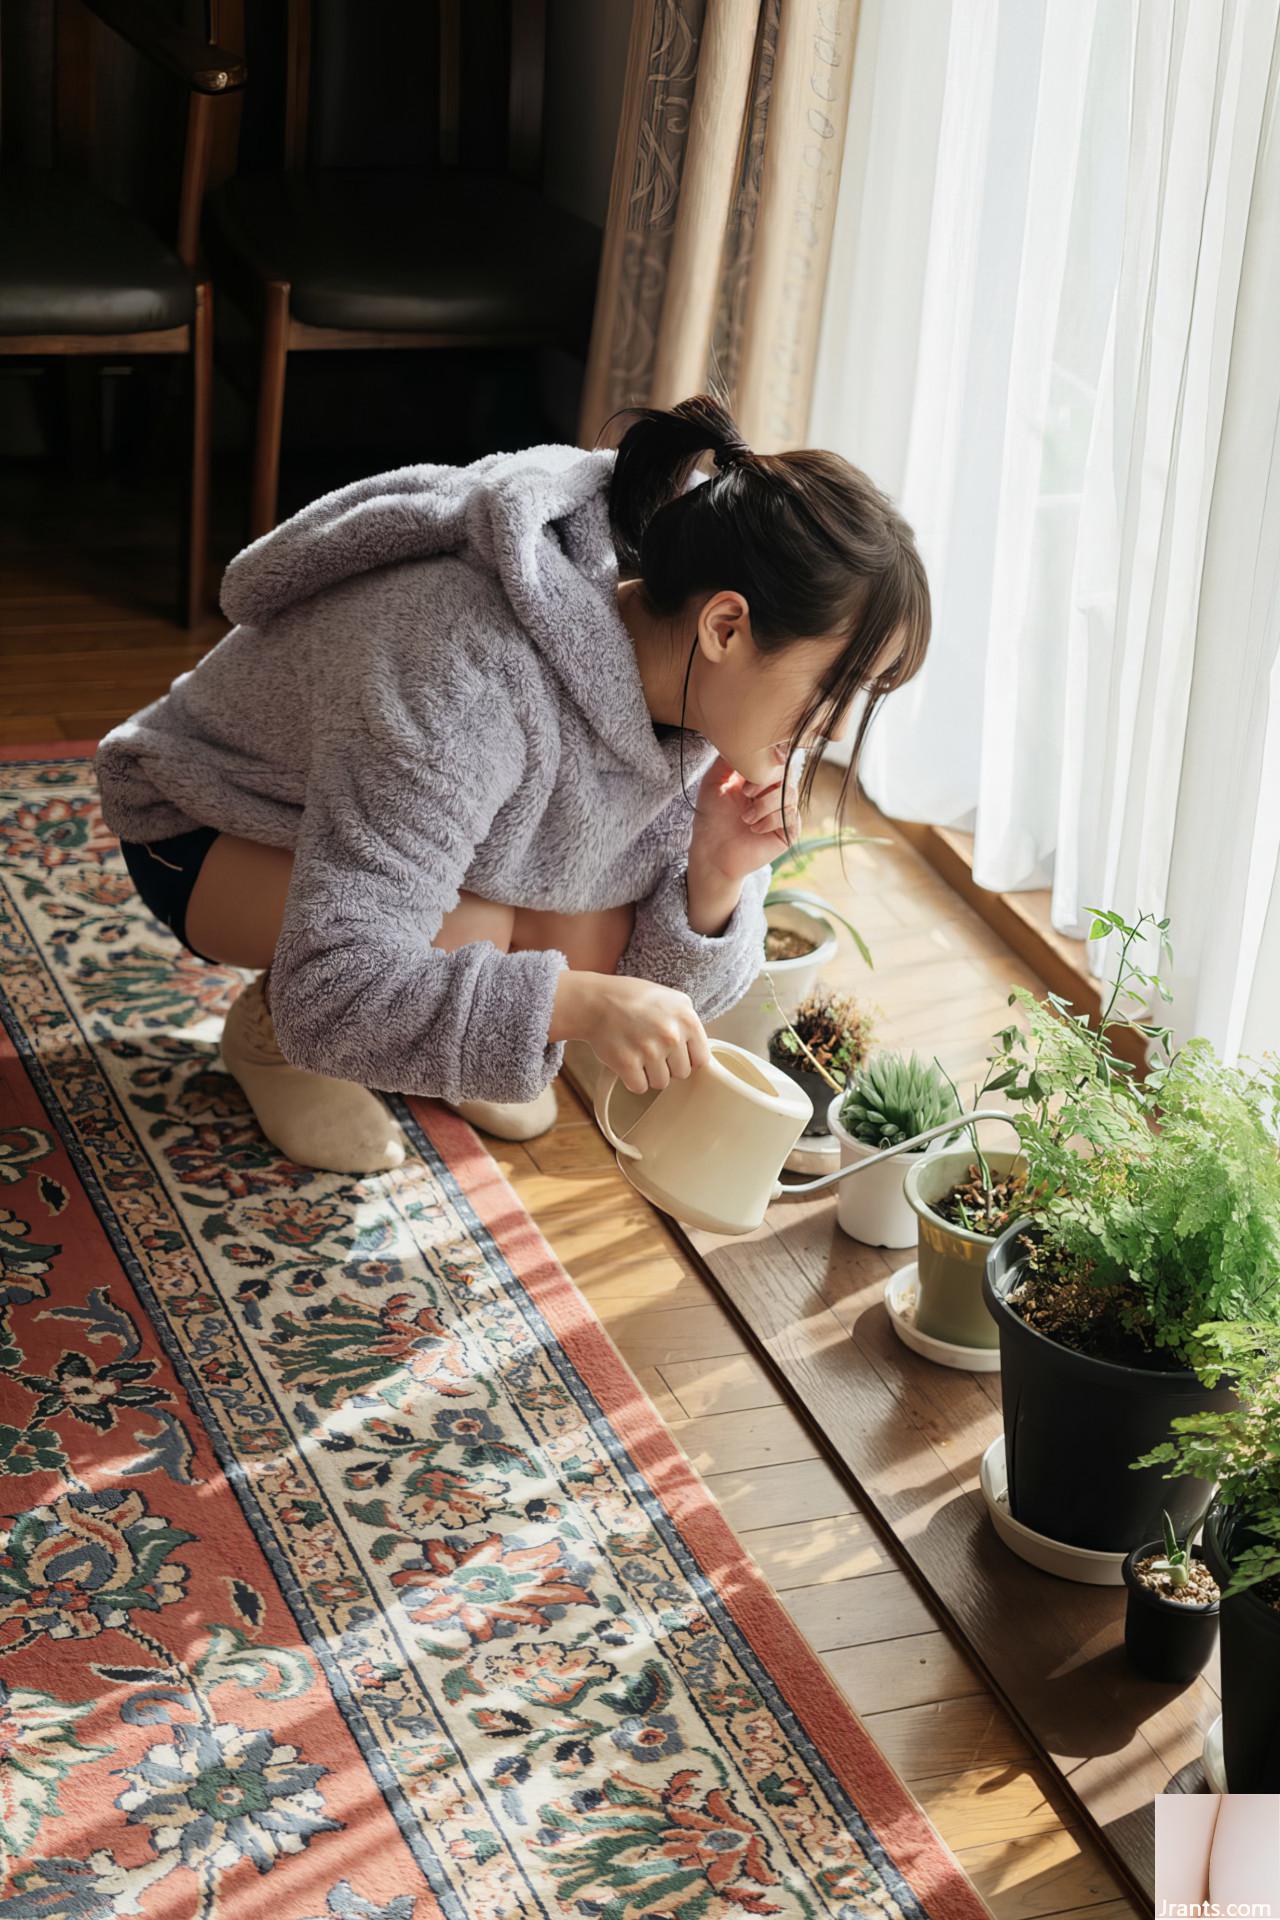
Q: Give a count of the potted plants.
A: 7